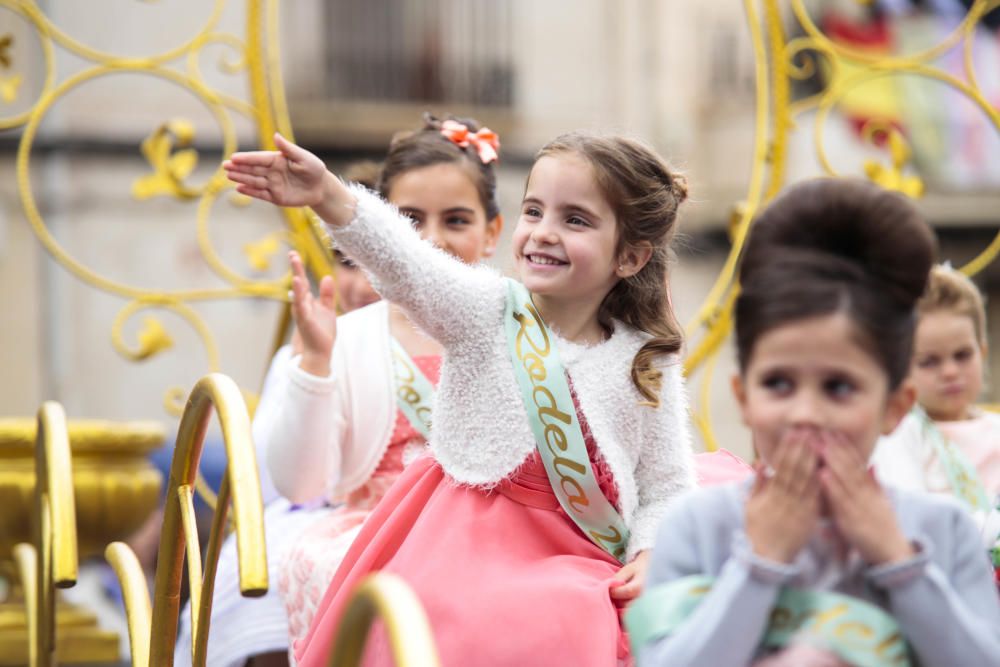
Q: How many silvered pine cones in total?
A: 0